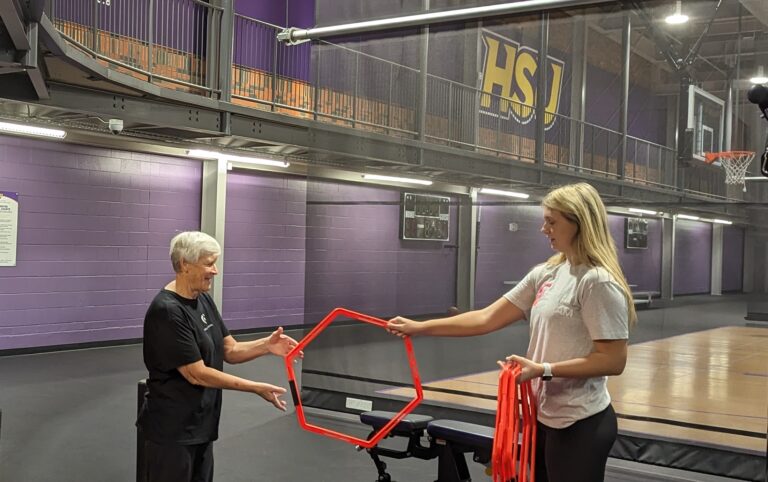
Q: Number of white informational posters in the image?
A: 1